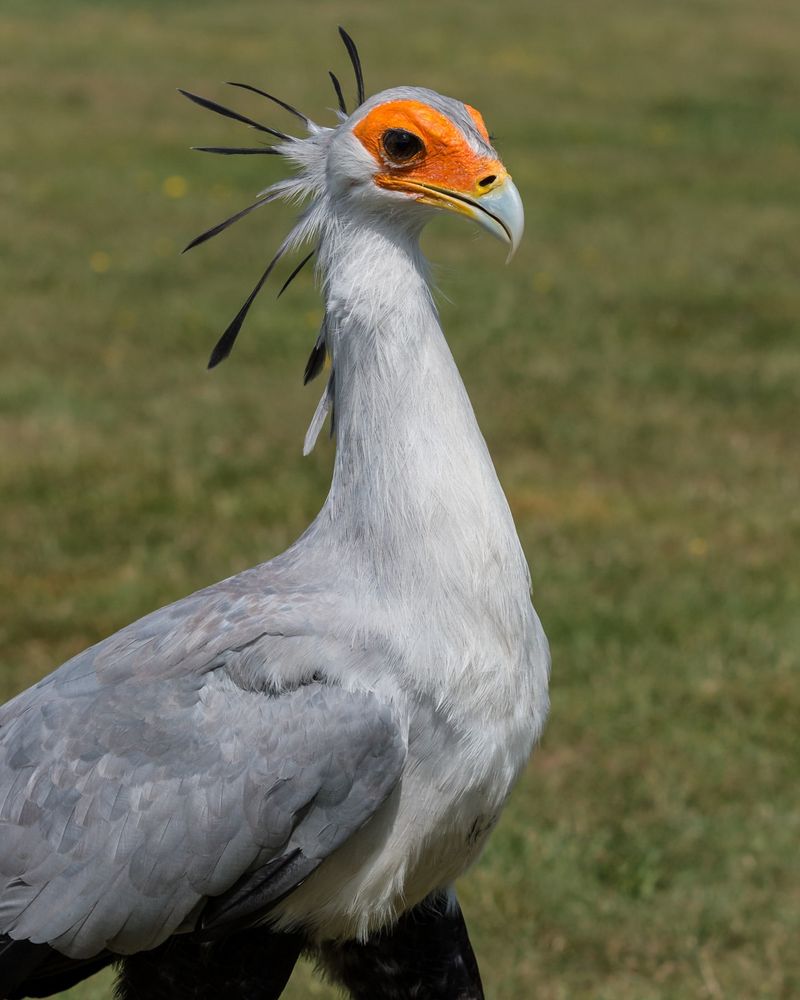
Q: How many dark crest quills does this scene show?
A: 9